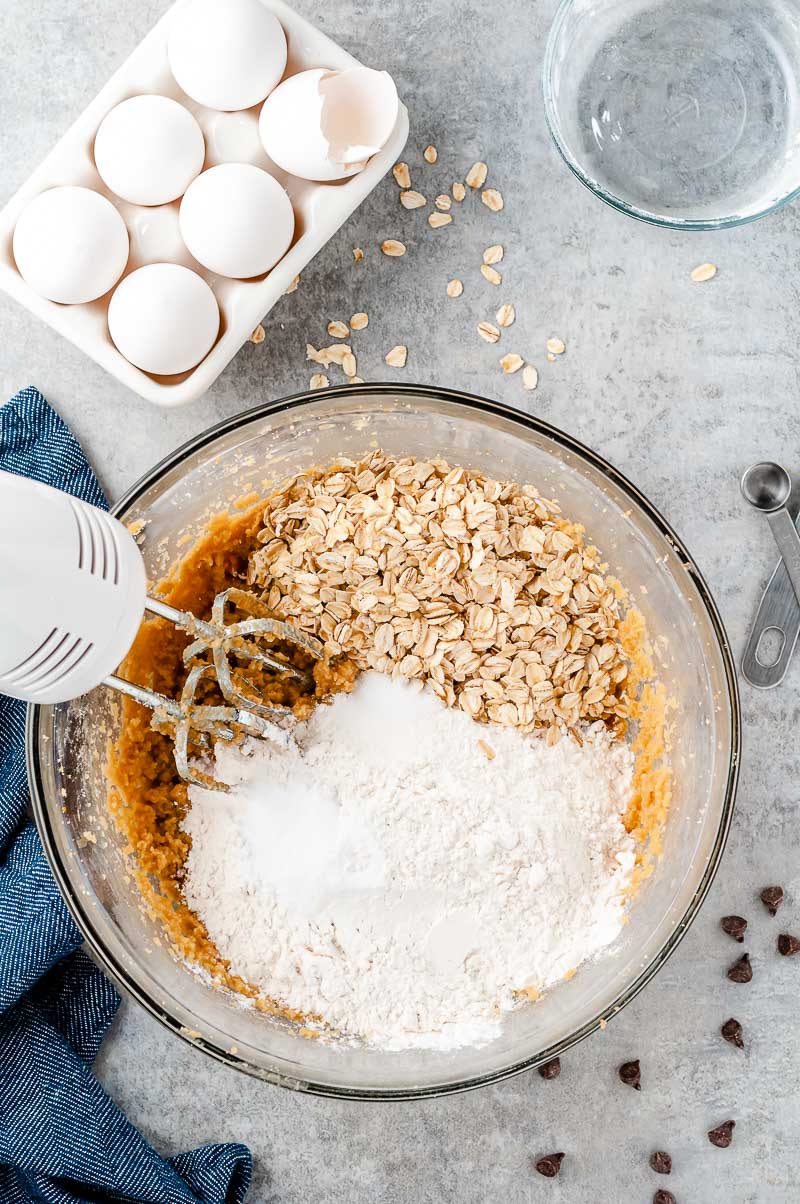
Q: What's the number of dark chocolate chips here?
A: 11